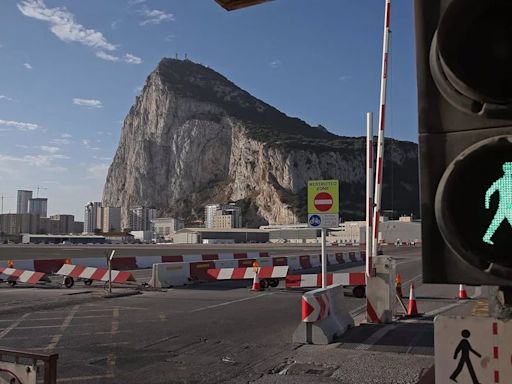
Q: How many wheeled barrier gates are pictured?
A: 4